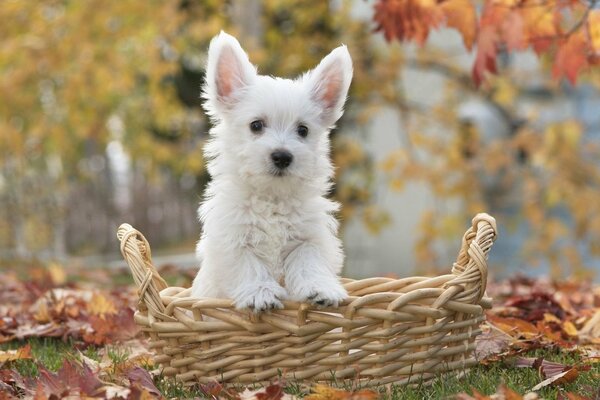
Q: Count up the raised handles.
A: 2